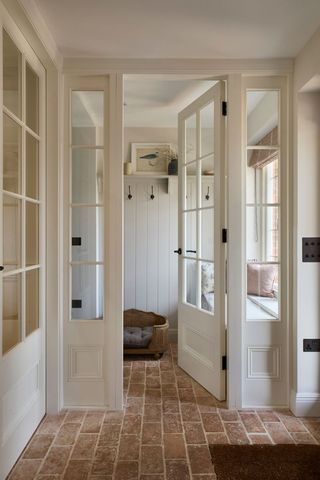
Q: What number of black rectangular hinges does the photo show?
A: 3